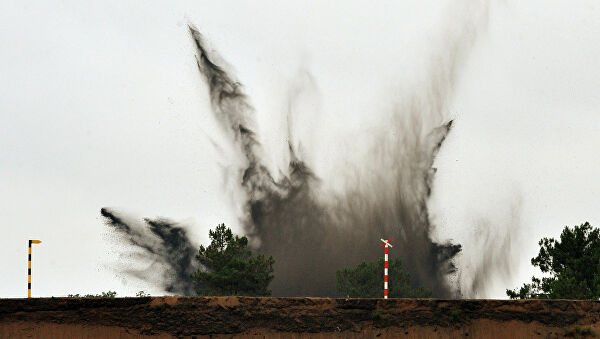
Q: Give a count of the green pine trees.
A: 3